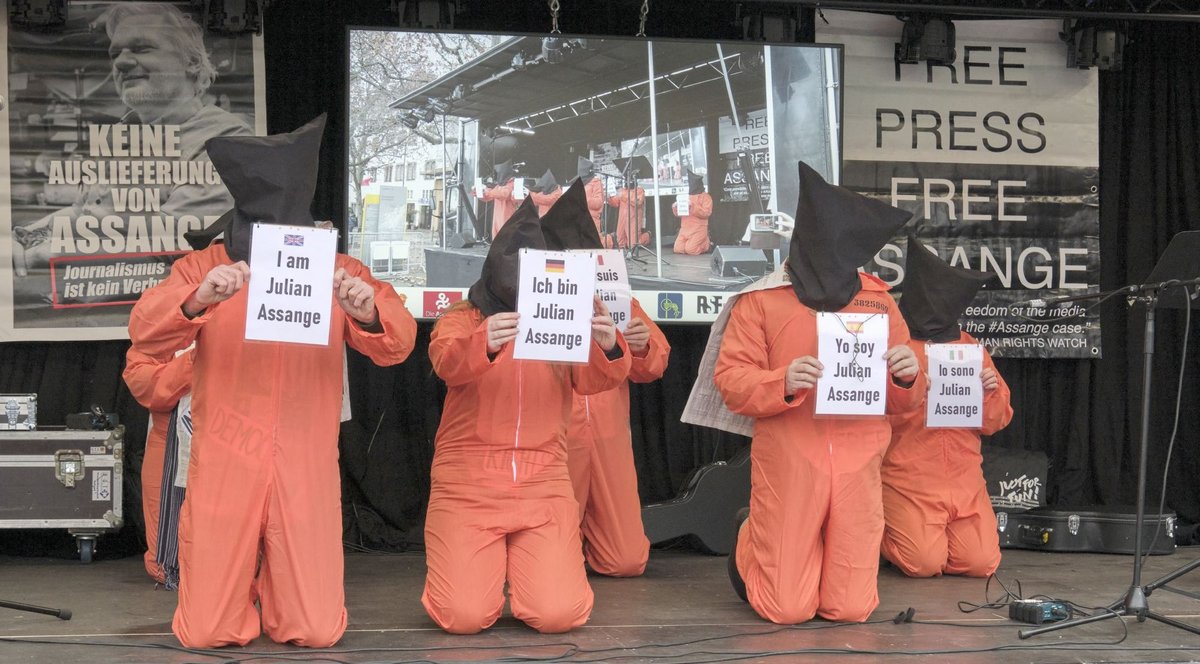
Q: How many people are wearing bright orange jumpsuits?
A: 6